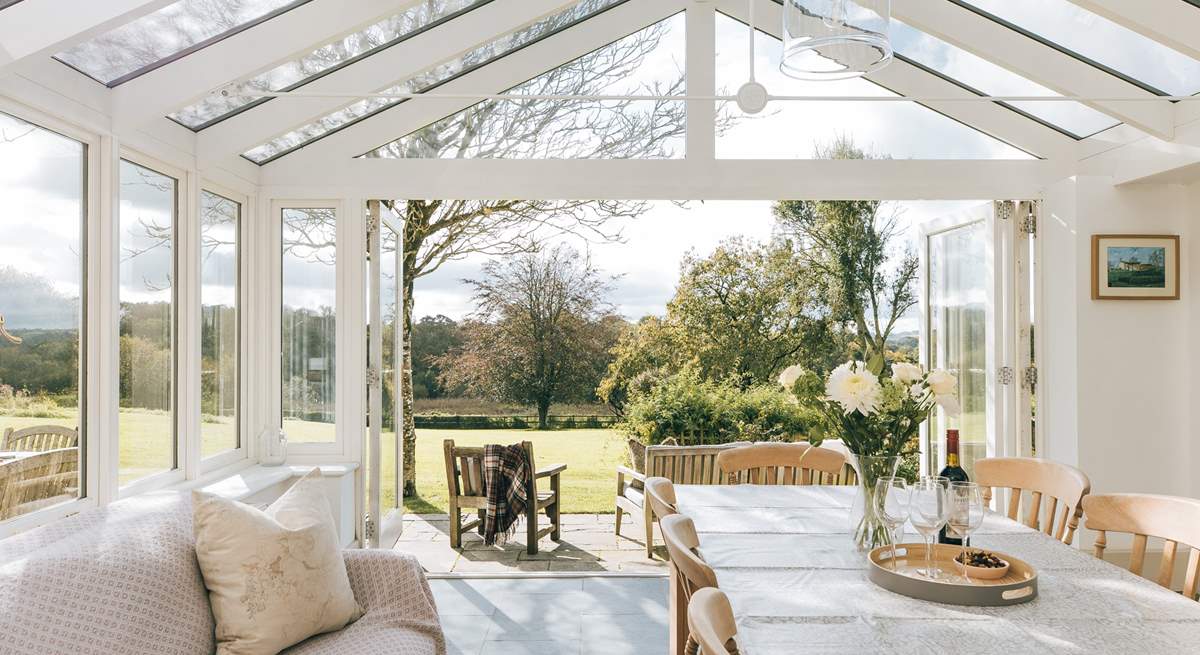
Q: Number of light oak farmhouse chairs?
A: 6